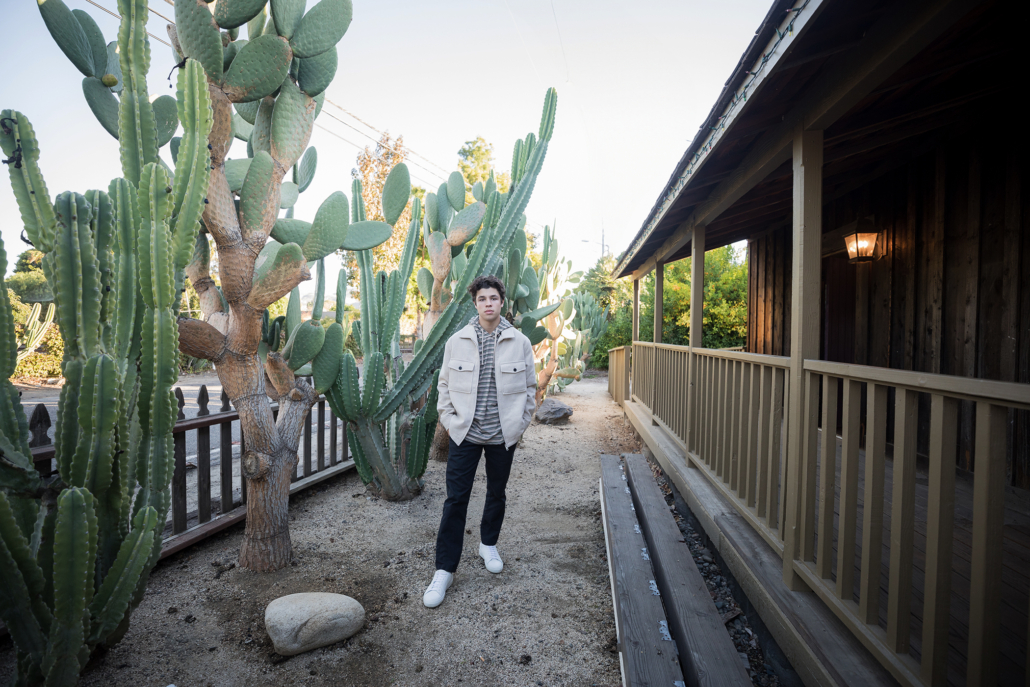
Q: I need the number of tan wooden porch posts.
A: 4